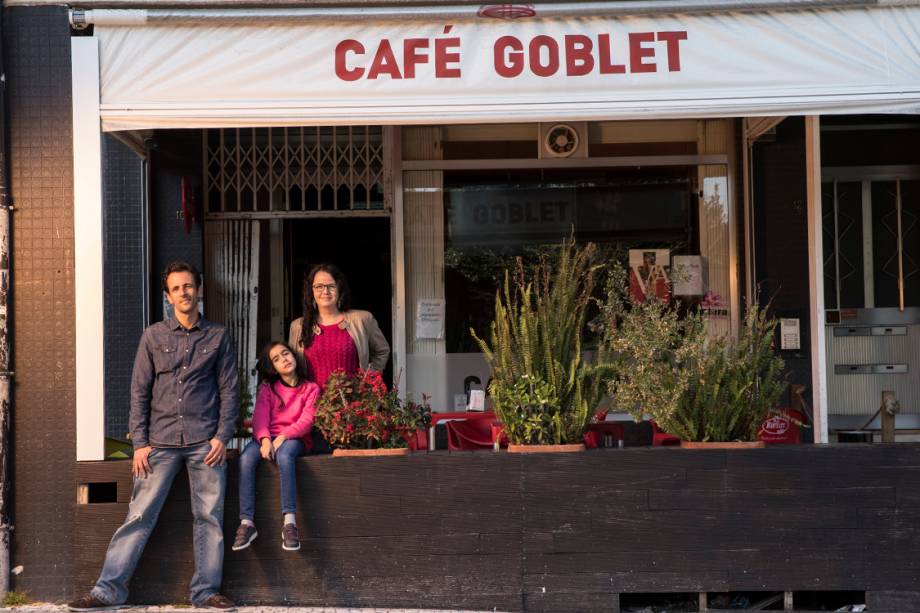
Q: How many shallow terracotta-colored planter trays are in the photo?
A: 3